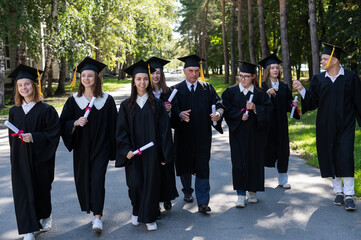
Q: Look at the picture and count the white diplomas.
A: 7